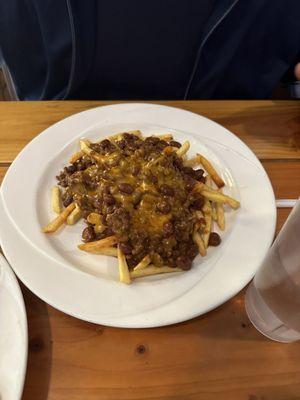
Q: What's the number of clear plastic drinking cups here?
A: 1